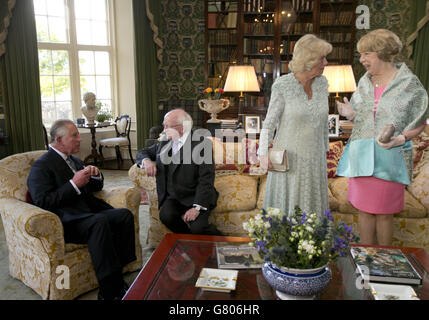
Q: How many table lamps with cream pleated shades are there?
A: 2